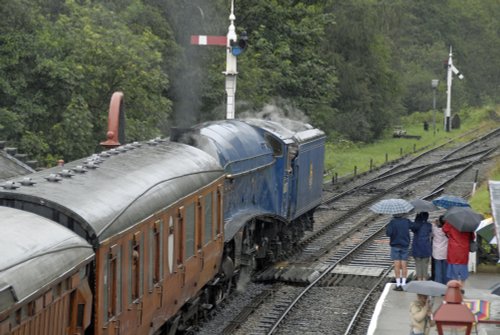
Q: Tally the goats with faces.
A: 0